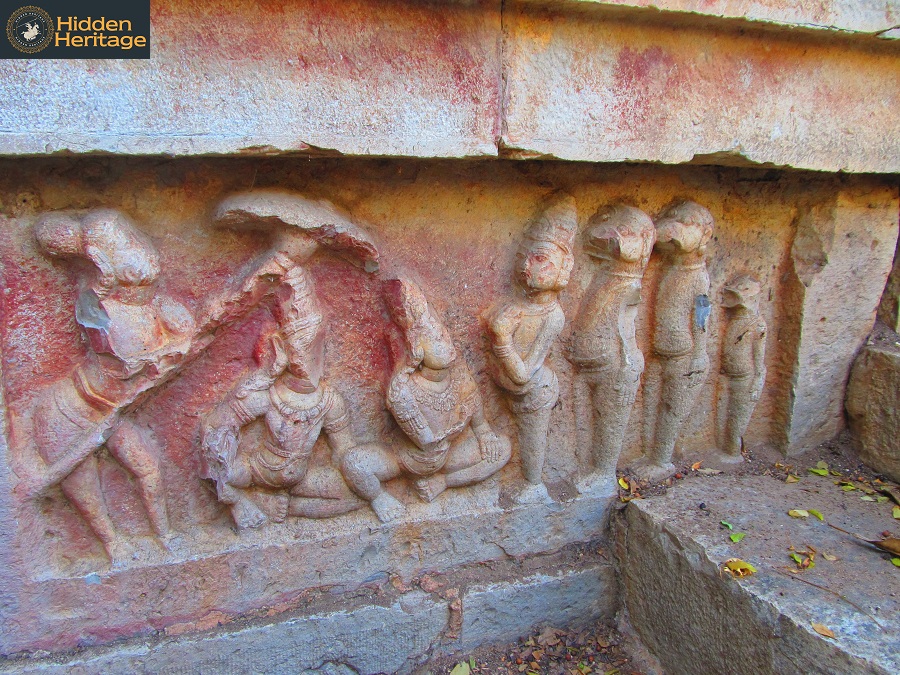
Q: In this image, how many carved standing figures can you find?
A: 5